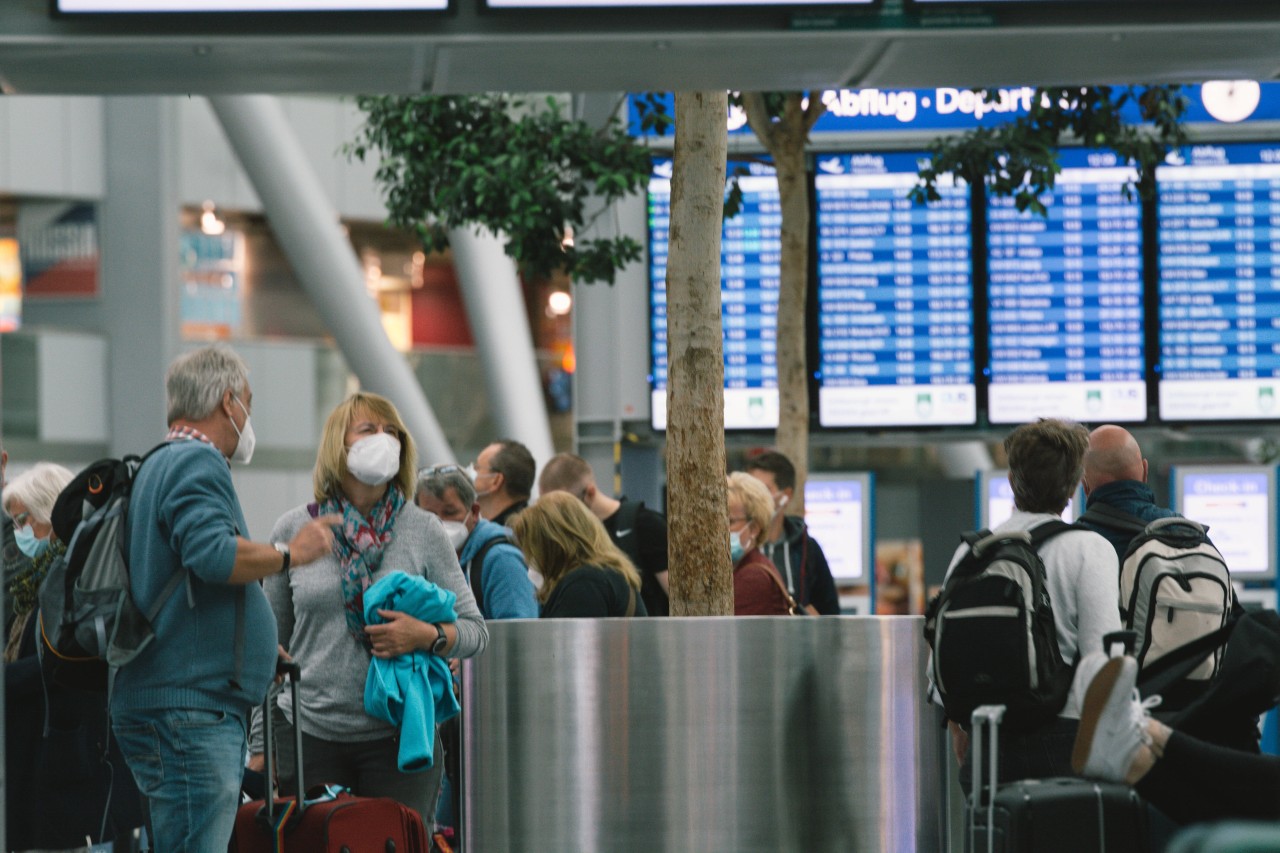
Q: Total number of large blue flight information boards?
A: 4